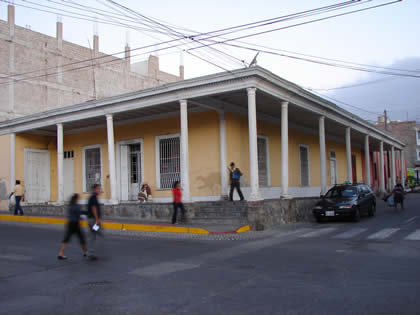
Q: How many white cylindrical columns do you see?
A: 12